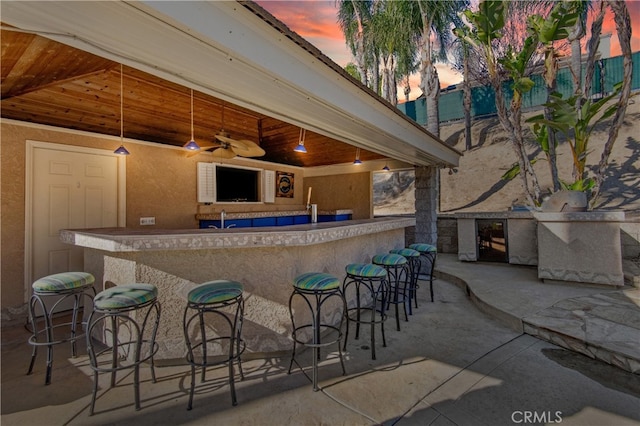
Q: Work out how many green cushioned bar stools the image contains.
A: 8